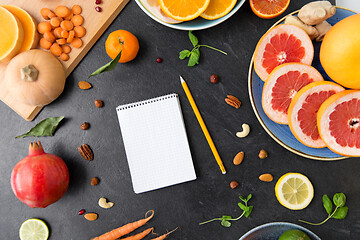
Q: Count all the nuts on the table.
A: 14